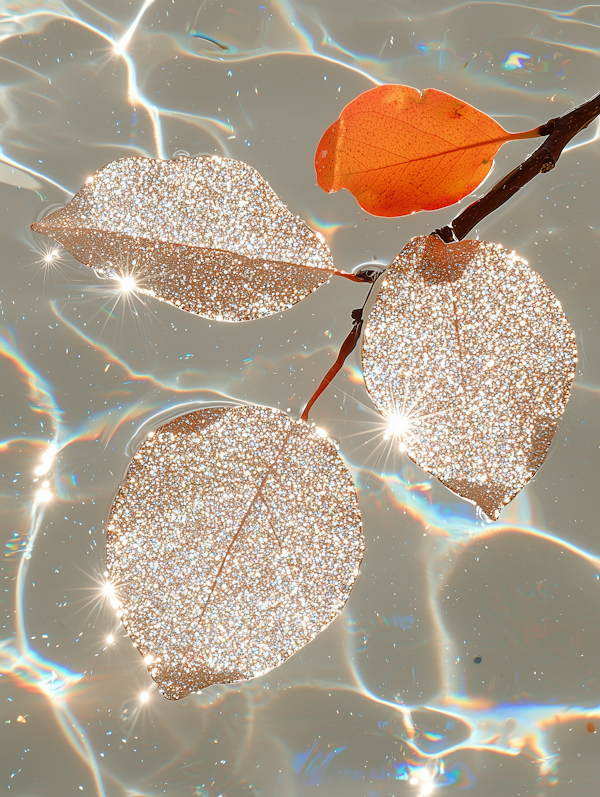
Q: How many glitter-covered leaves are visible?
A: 3